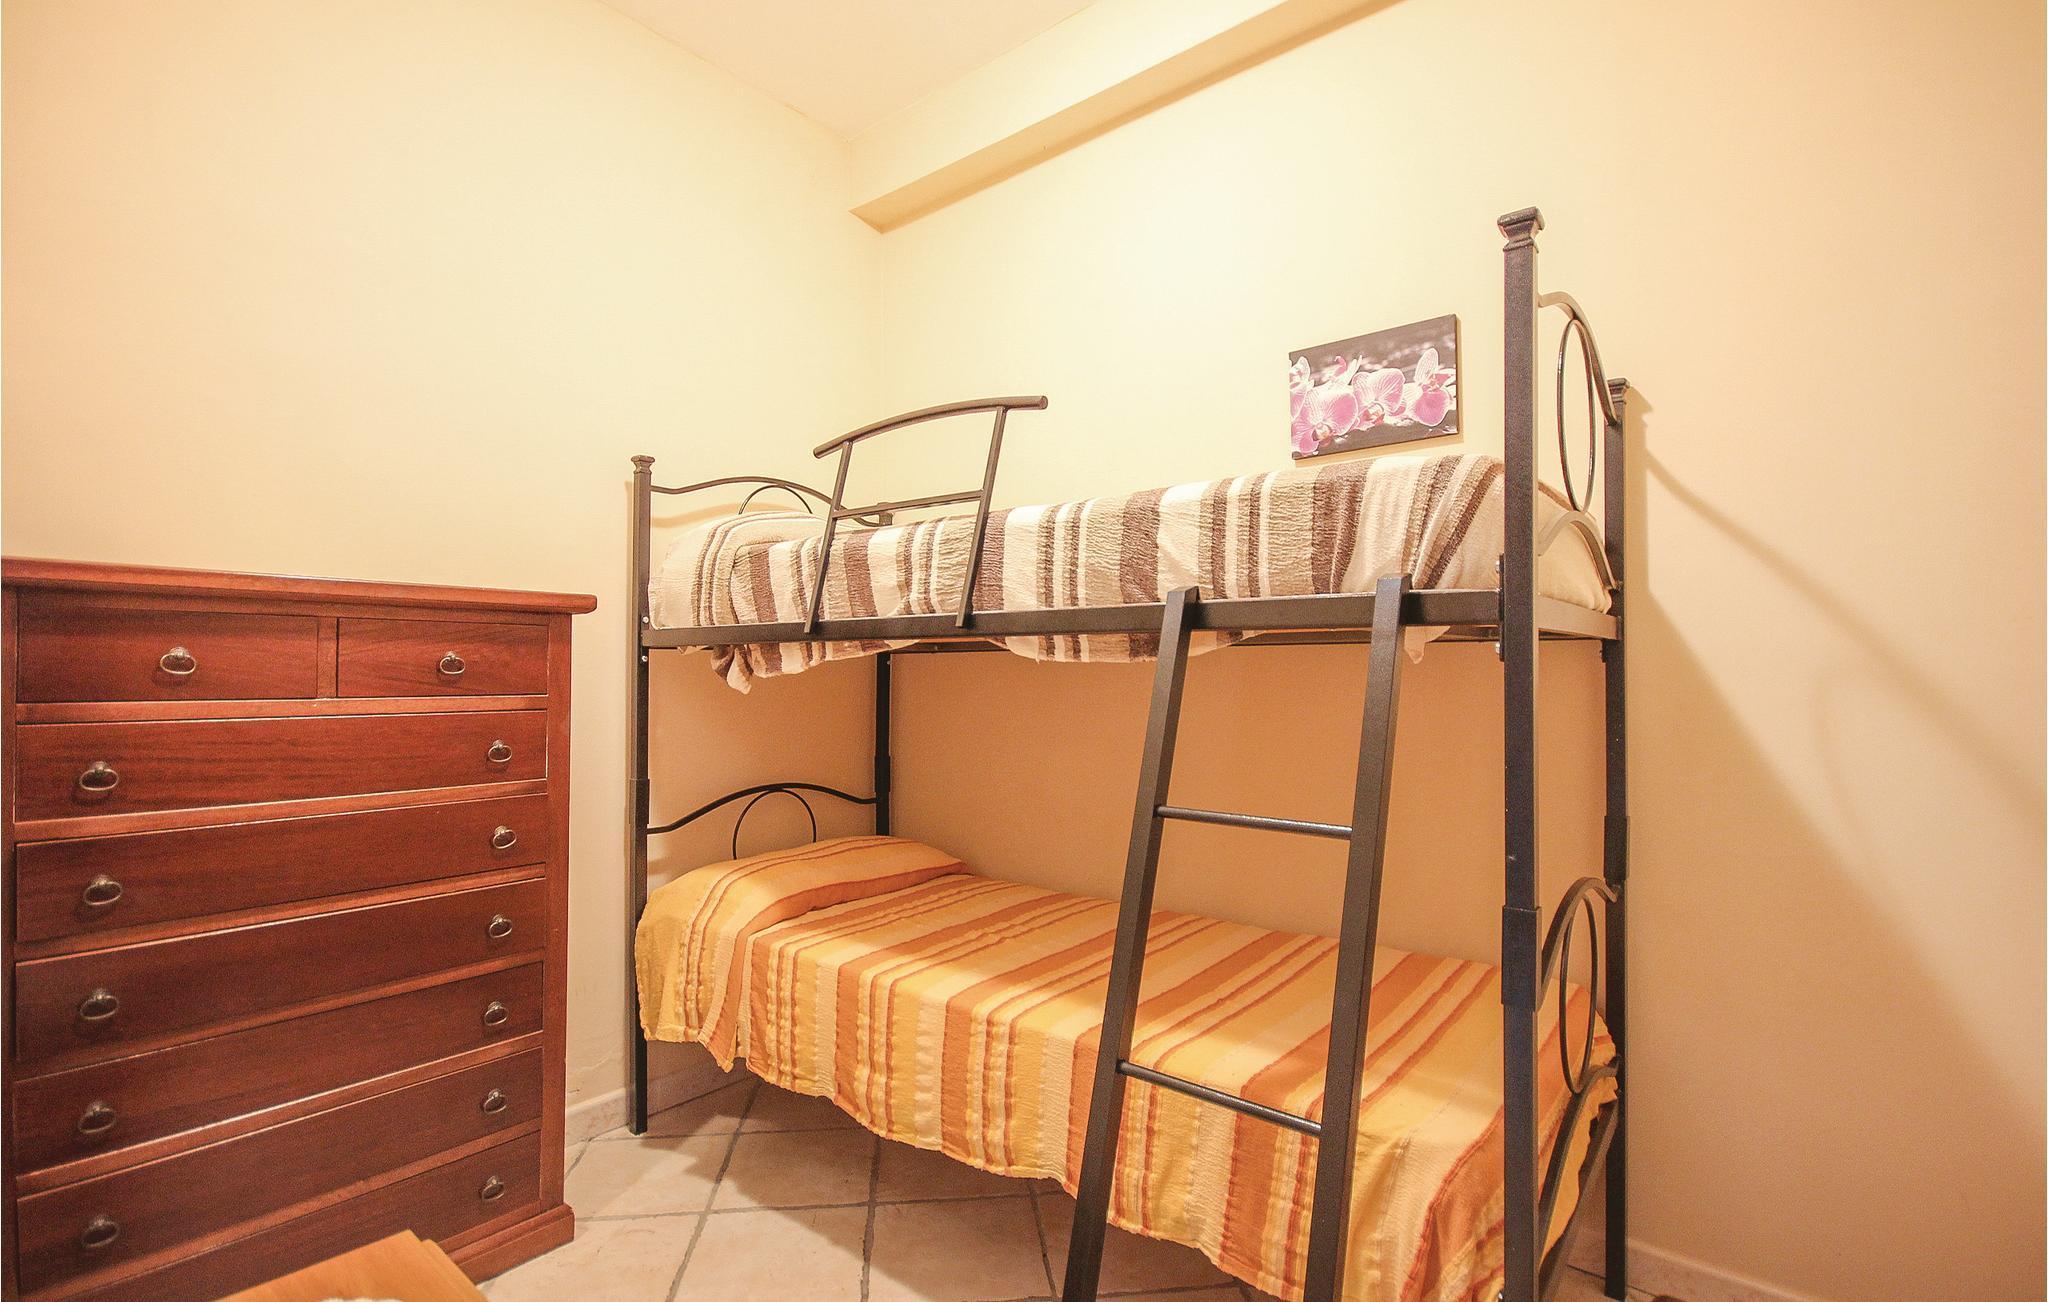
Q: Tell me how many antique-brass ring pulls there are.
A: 13